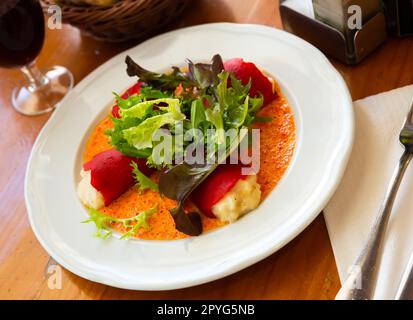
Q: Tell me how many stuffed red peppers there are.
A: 4